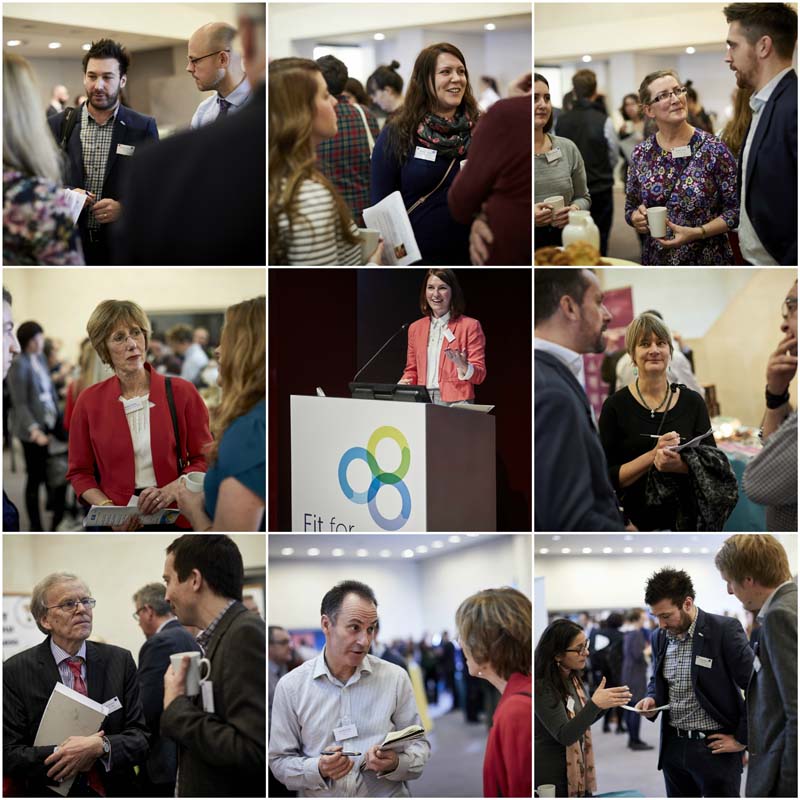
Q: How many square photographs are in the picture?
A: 9